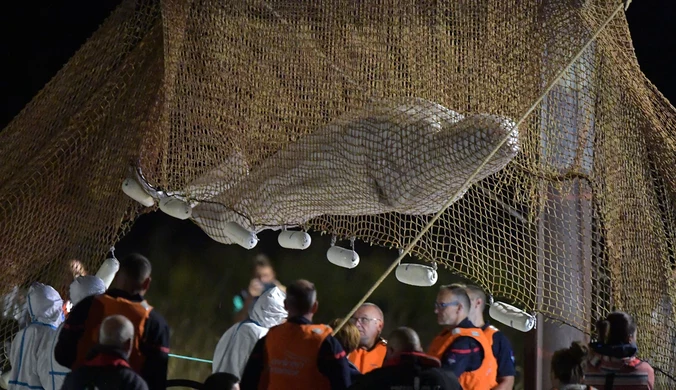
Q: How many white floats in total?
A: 8